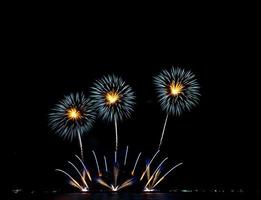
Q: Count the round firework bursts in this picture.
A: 3